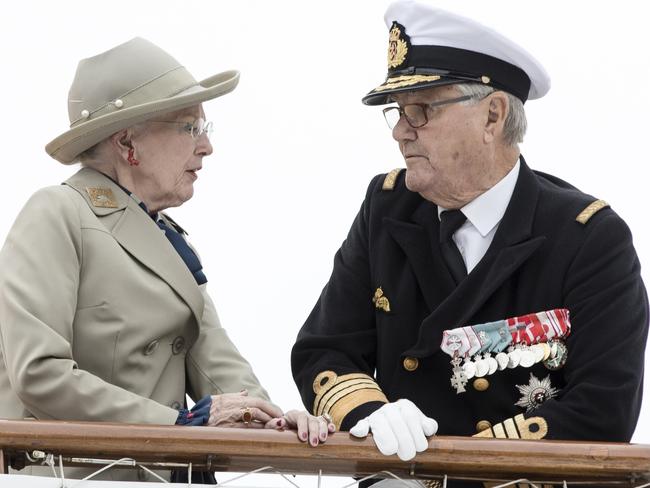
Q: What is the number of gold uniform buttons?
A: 3